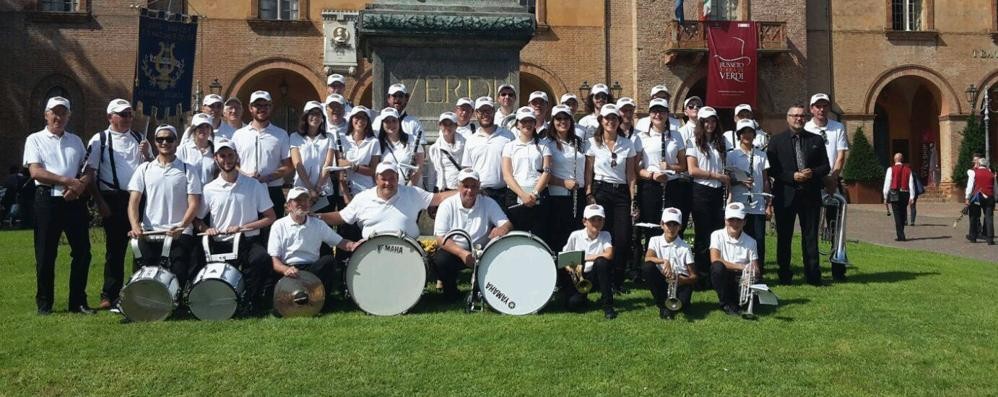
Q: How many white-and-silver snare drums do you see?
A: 2